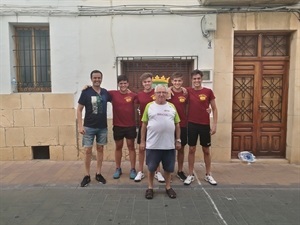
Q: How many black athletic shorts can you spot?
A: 4